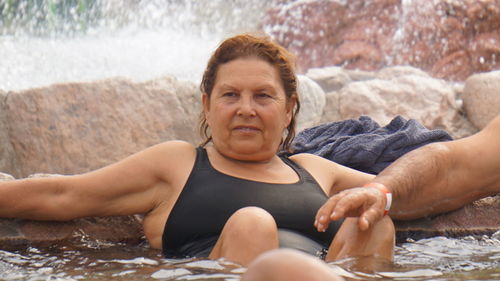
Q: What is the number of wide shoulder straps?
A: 2